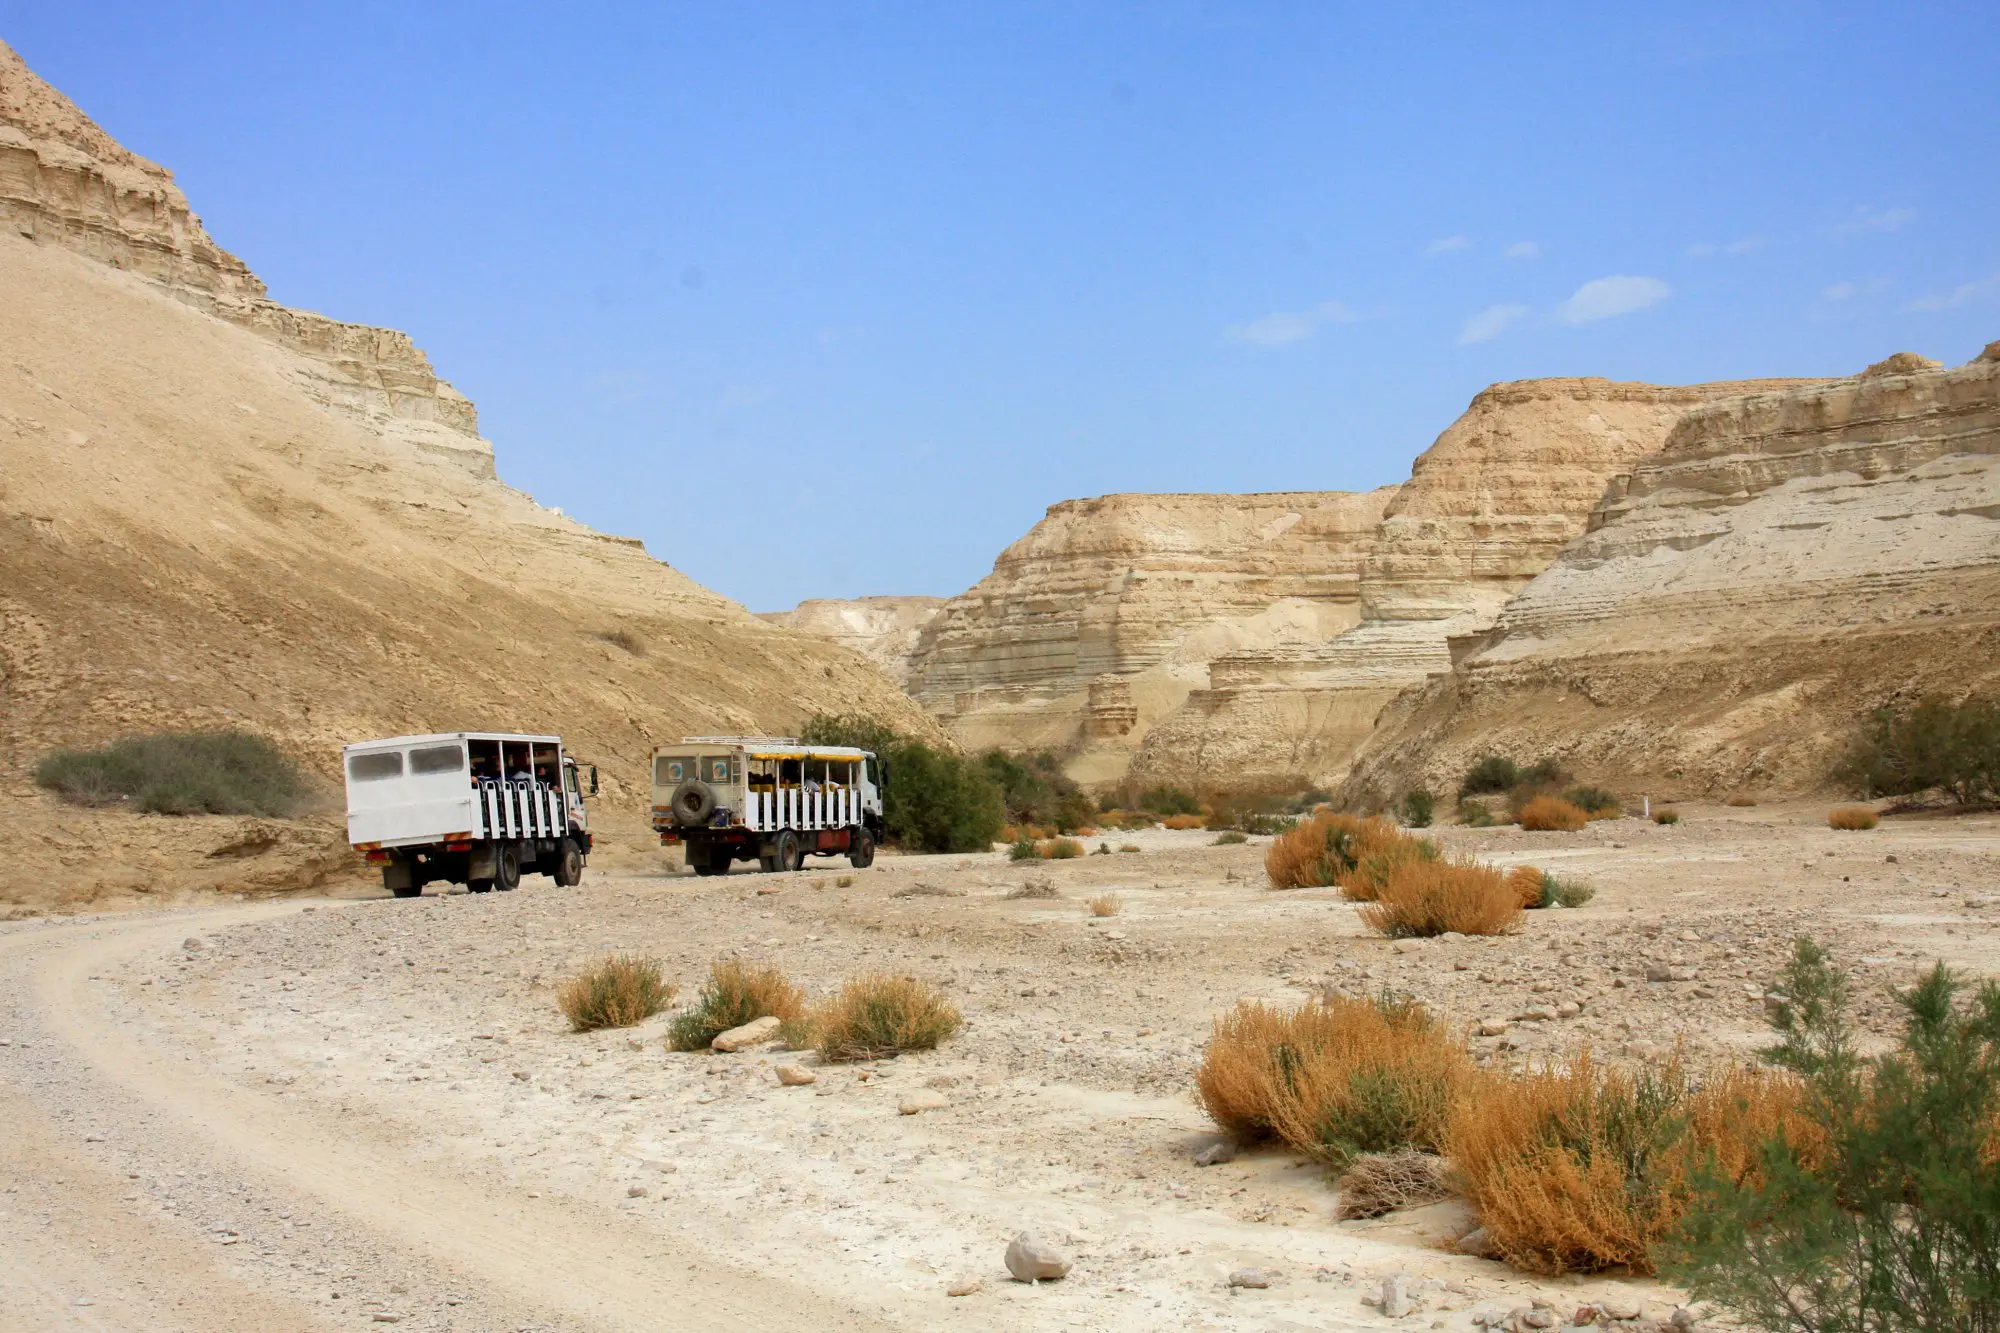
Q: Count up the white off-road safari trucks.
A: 2